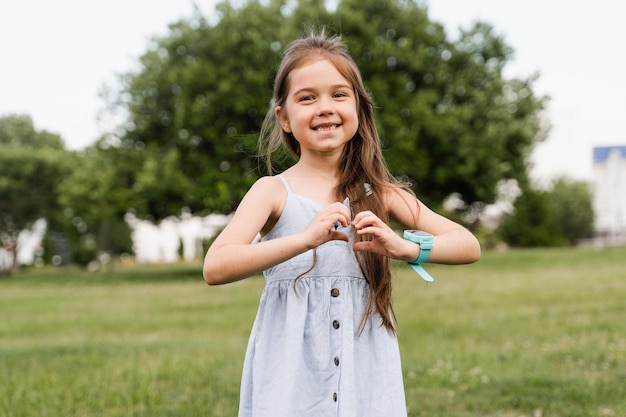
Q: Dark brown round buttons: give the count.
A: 4